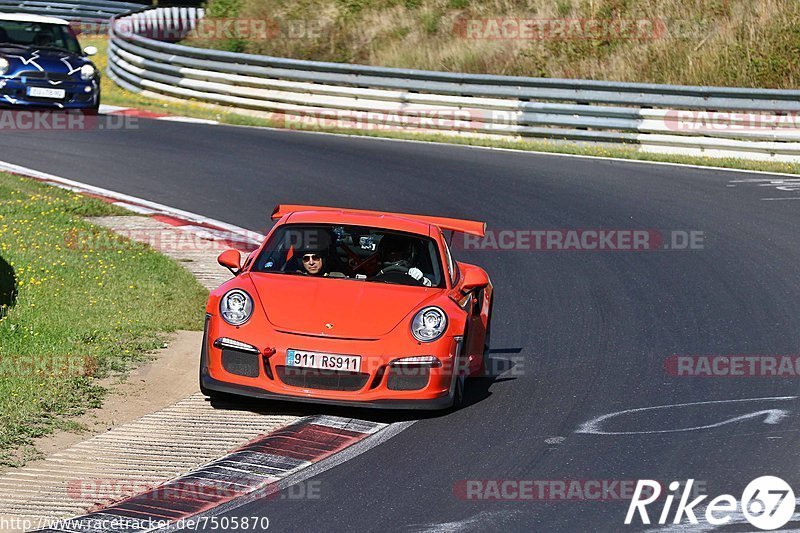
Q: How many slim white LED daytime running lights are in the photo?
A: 2